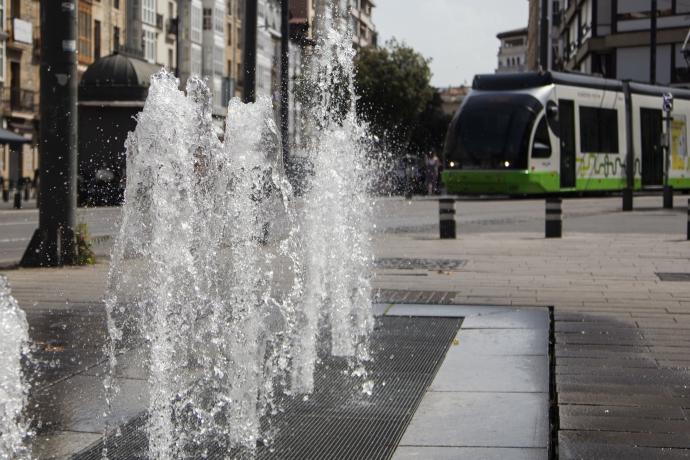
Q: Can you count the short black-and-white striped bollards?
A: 2